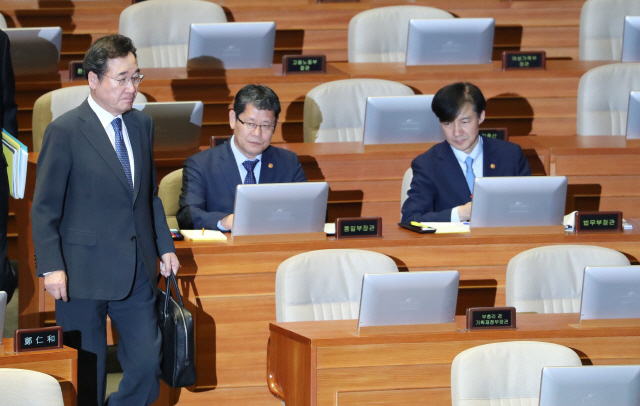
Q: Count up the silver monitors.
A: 13